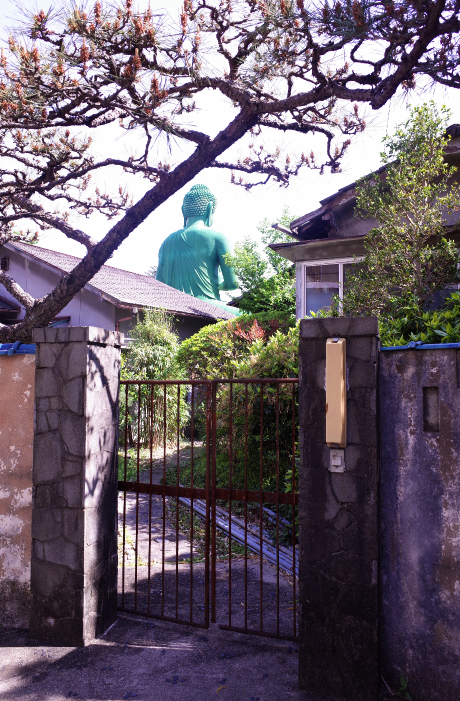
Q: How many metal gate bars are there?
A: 13